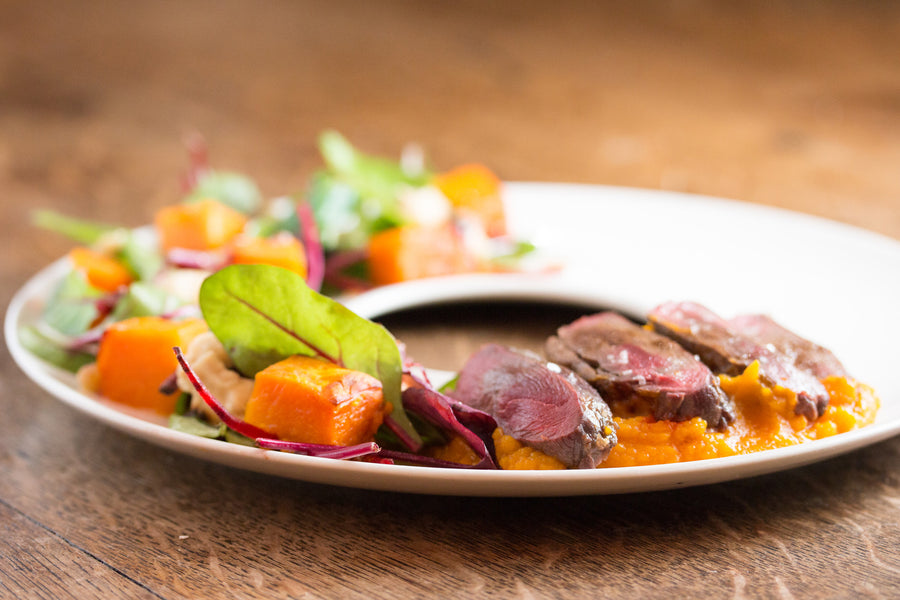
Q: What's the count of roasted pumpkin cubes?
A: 7